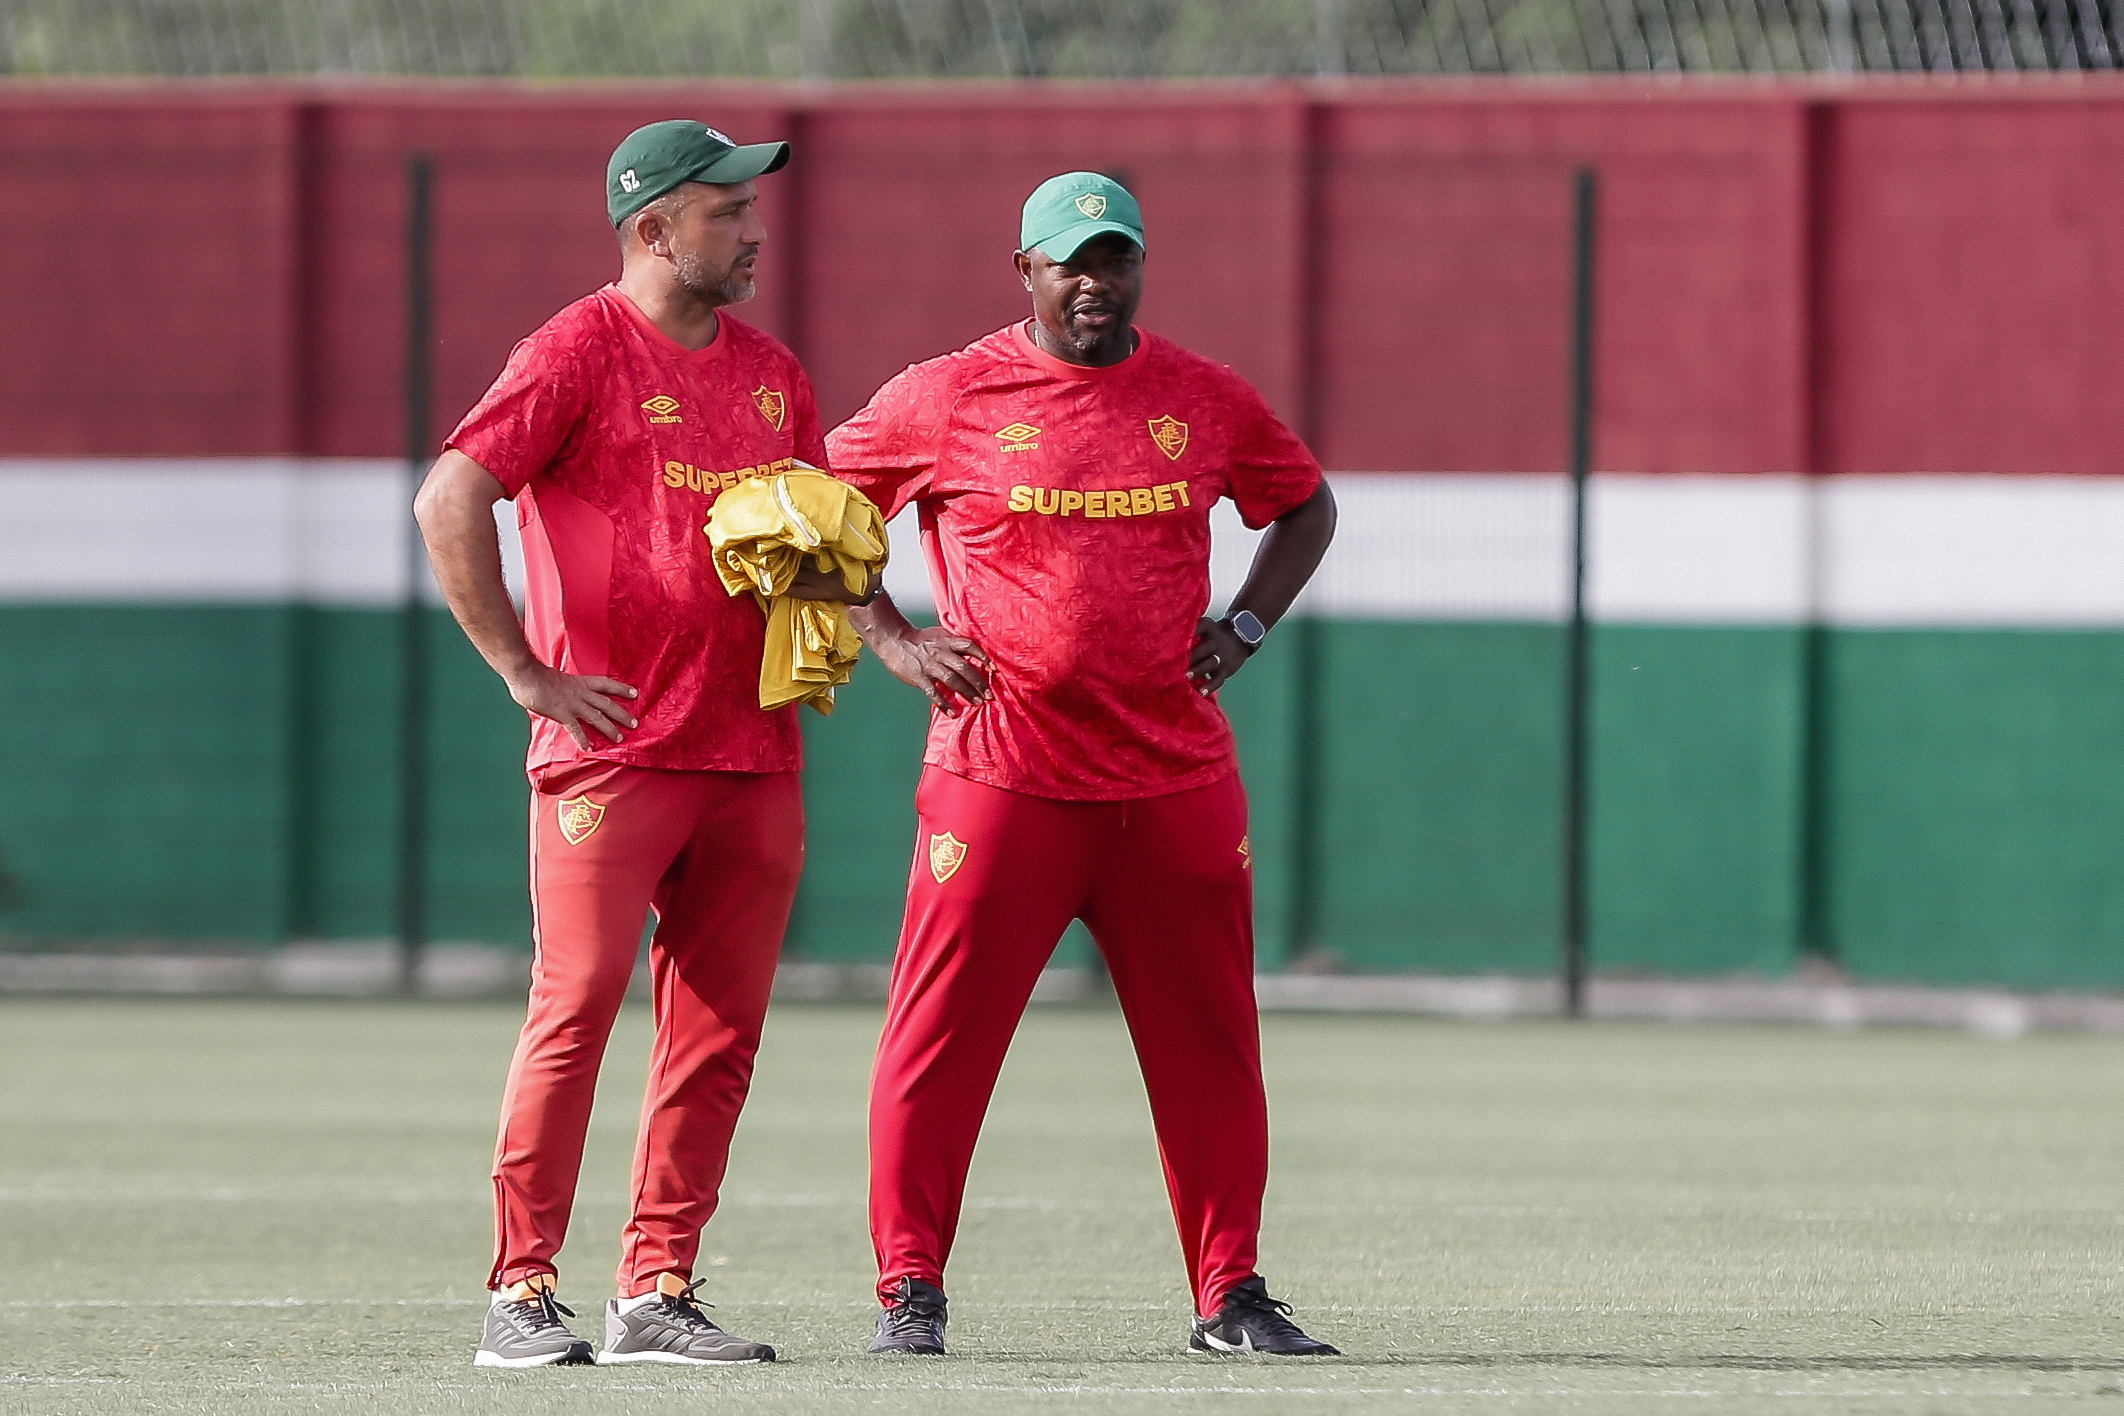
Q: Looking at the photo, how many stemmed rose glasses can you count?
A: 0